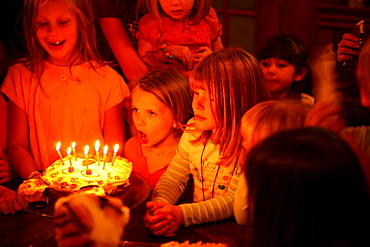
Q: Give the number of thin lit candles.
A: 7